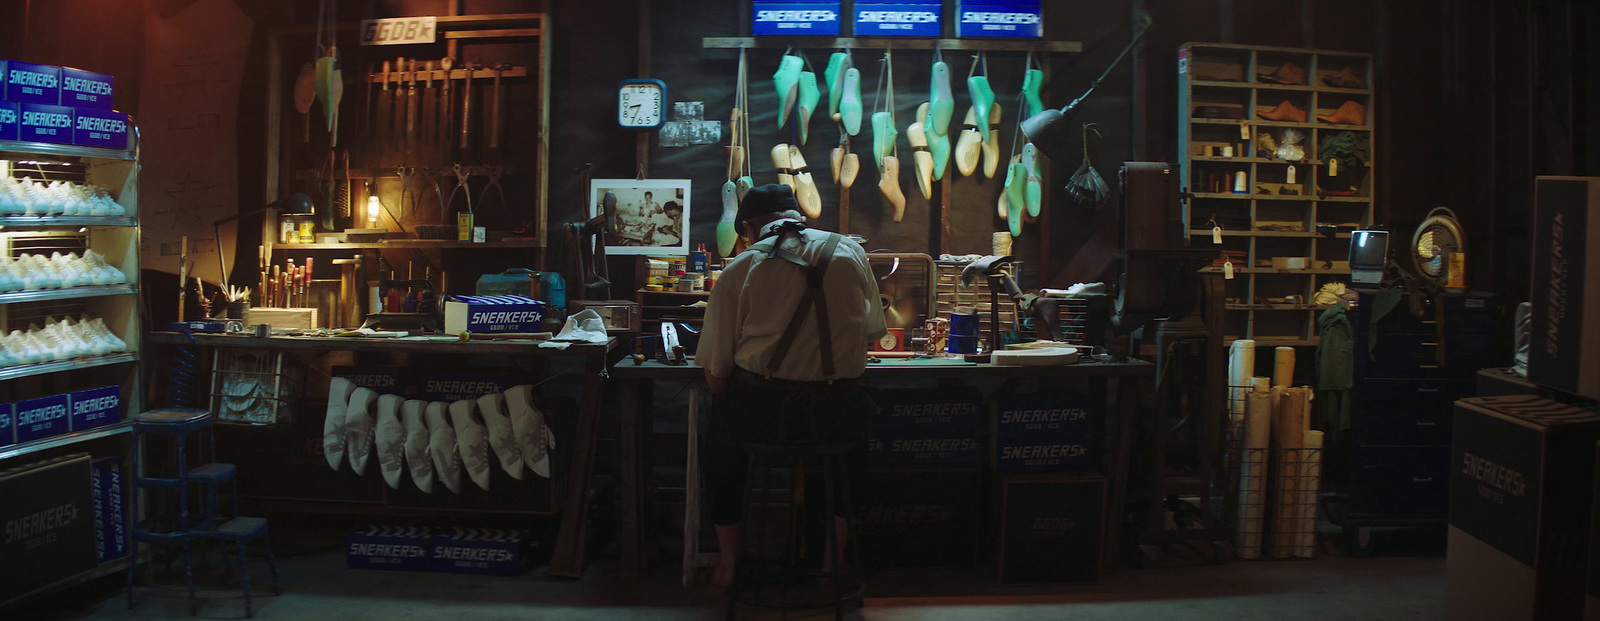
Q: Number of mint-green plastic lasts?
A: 13